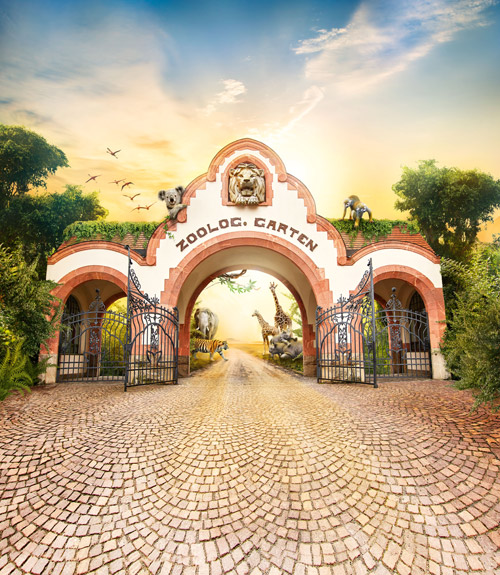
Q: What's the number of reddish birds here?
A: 7